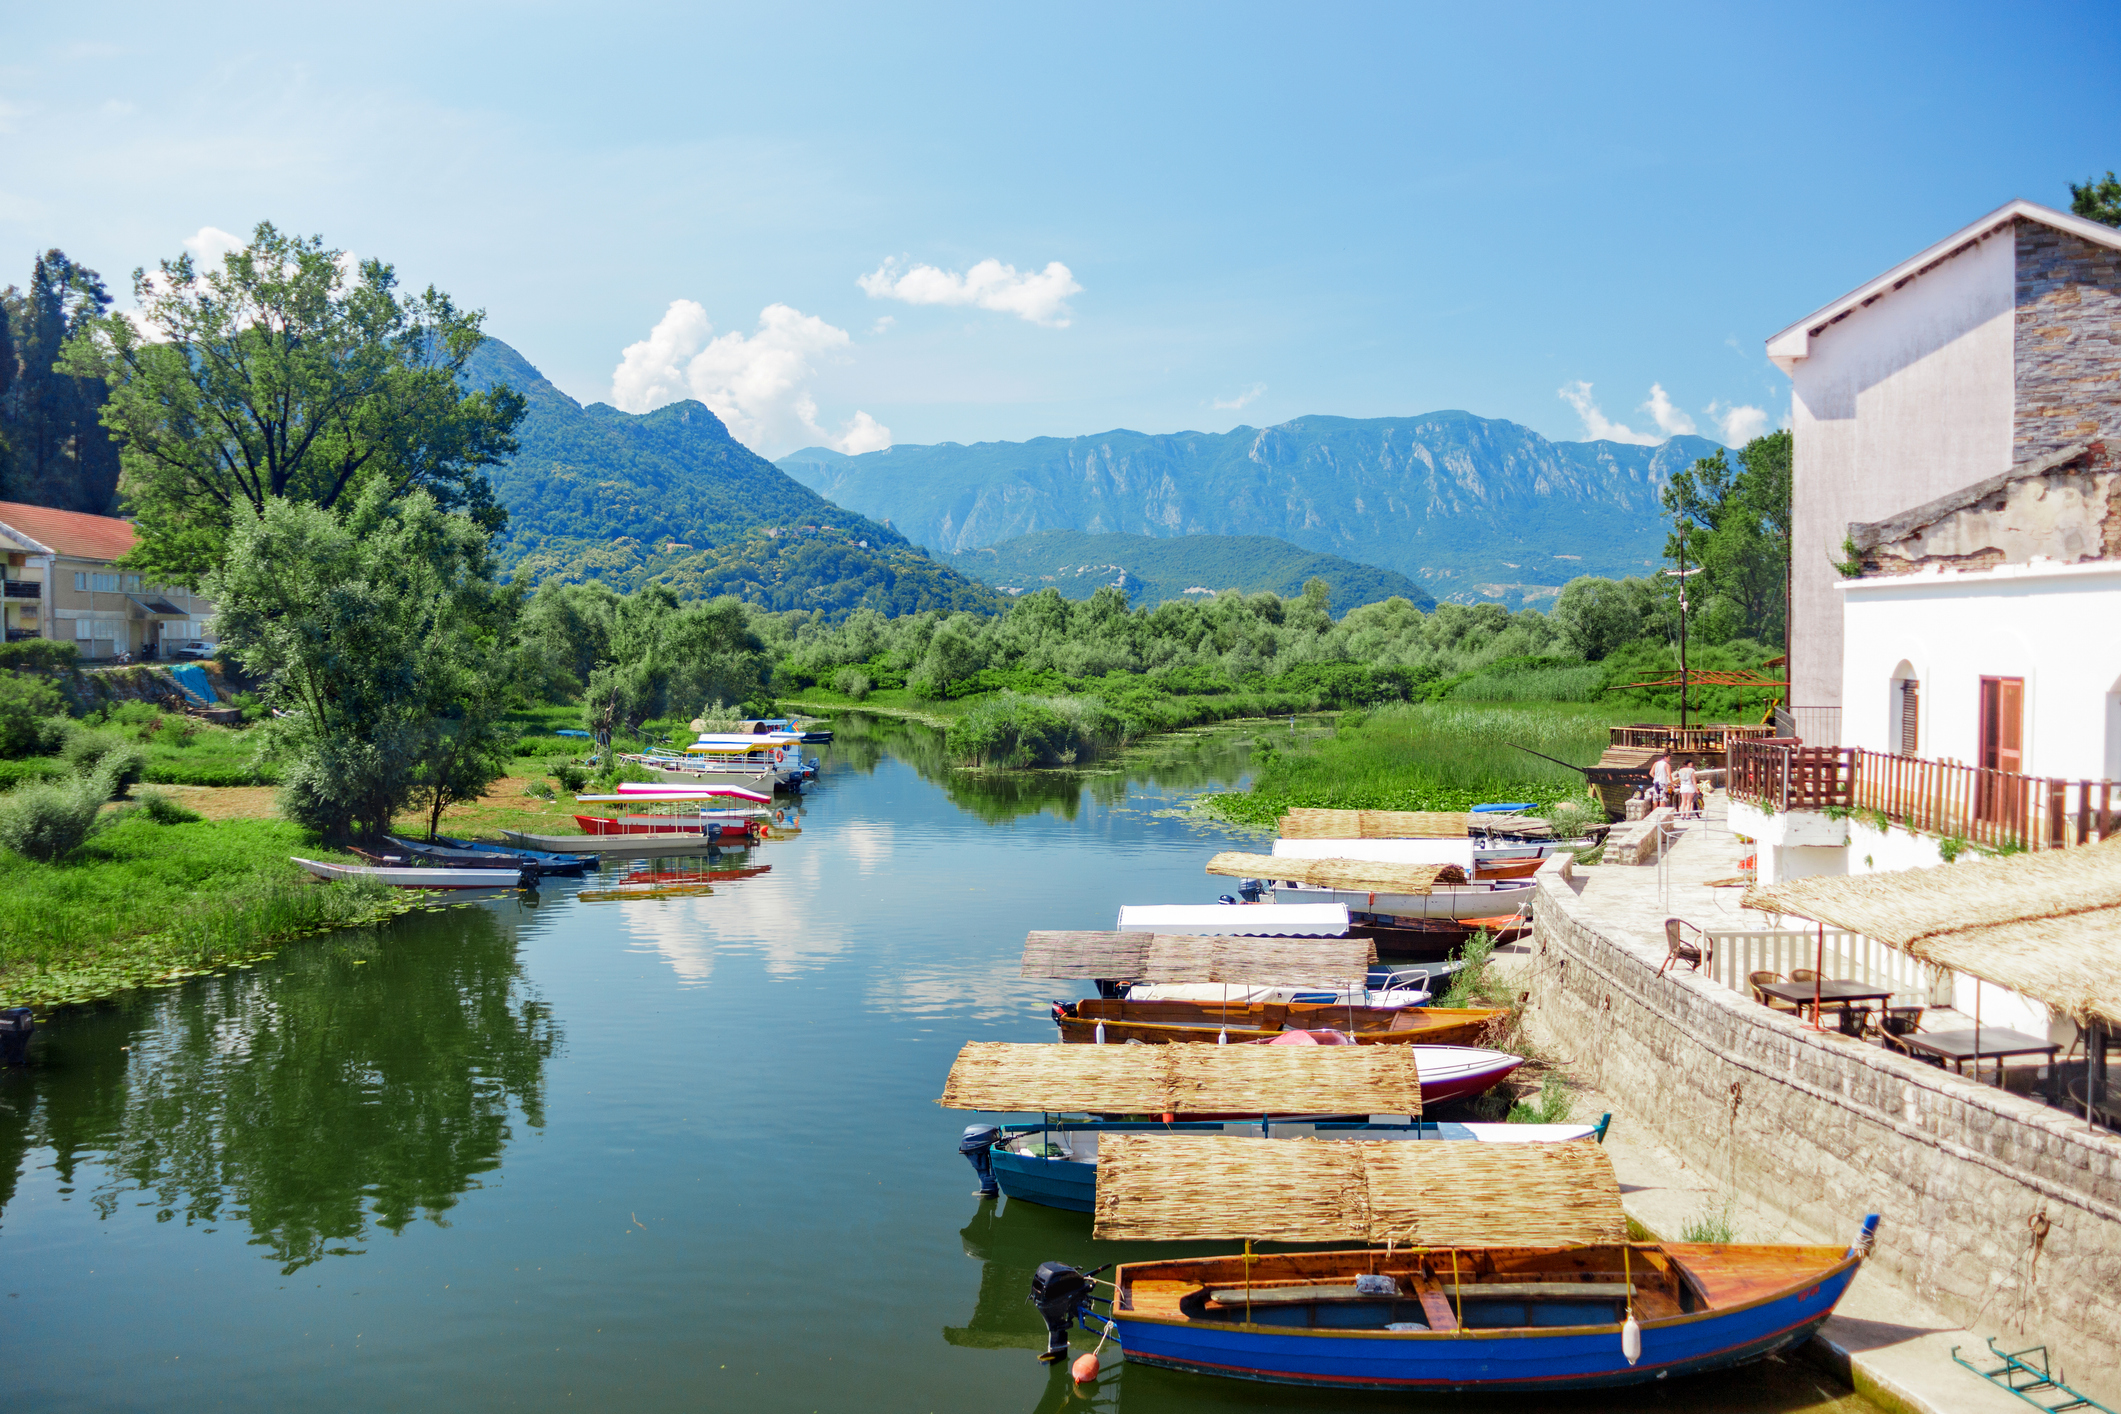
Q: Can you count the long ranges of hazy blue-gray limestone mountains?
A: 1